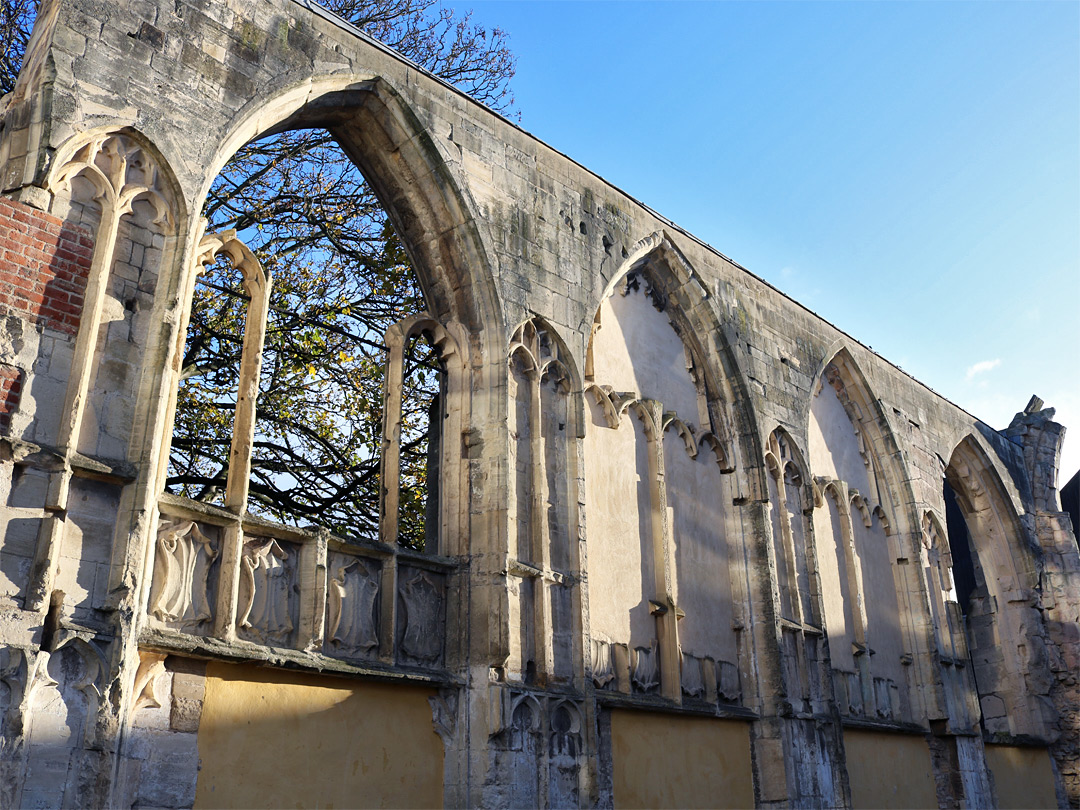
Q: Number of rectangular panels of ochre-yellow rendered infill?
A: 4